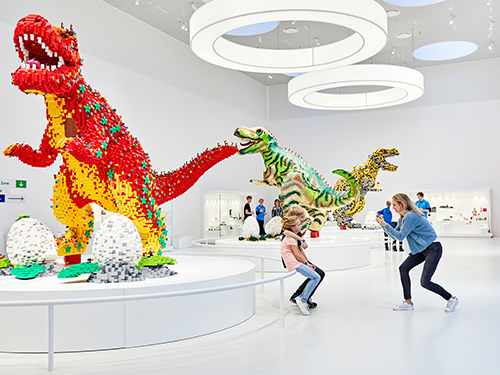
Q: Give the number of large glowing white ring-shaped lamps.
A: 2